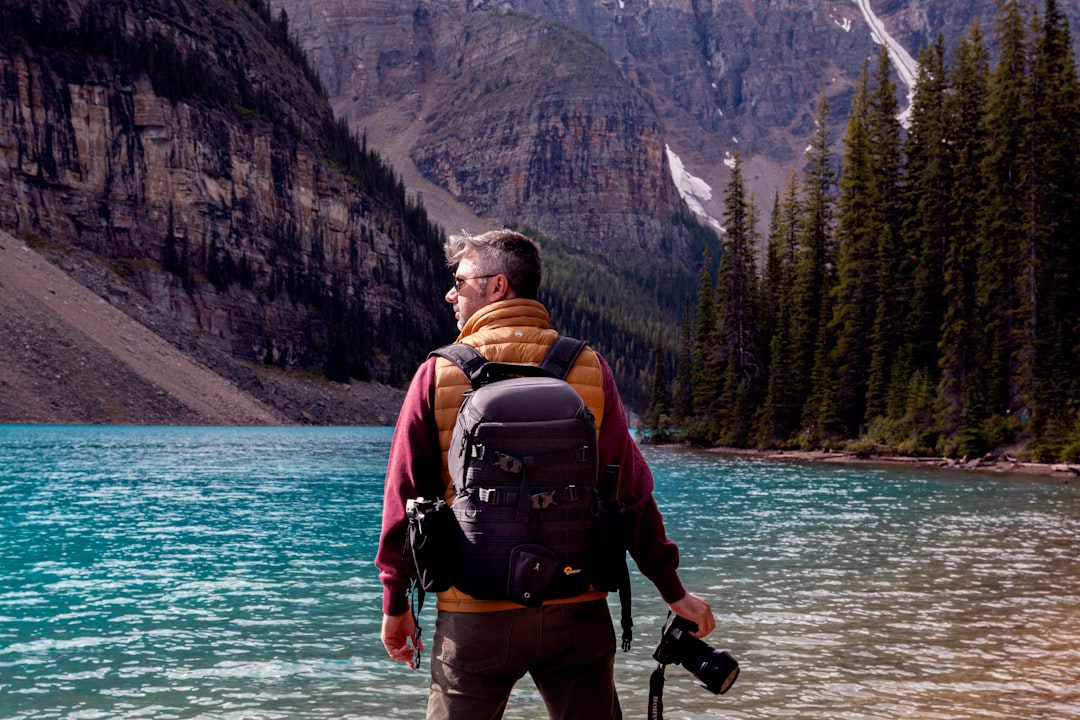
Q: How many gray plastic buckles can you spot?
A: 2